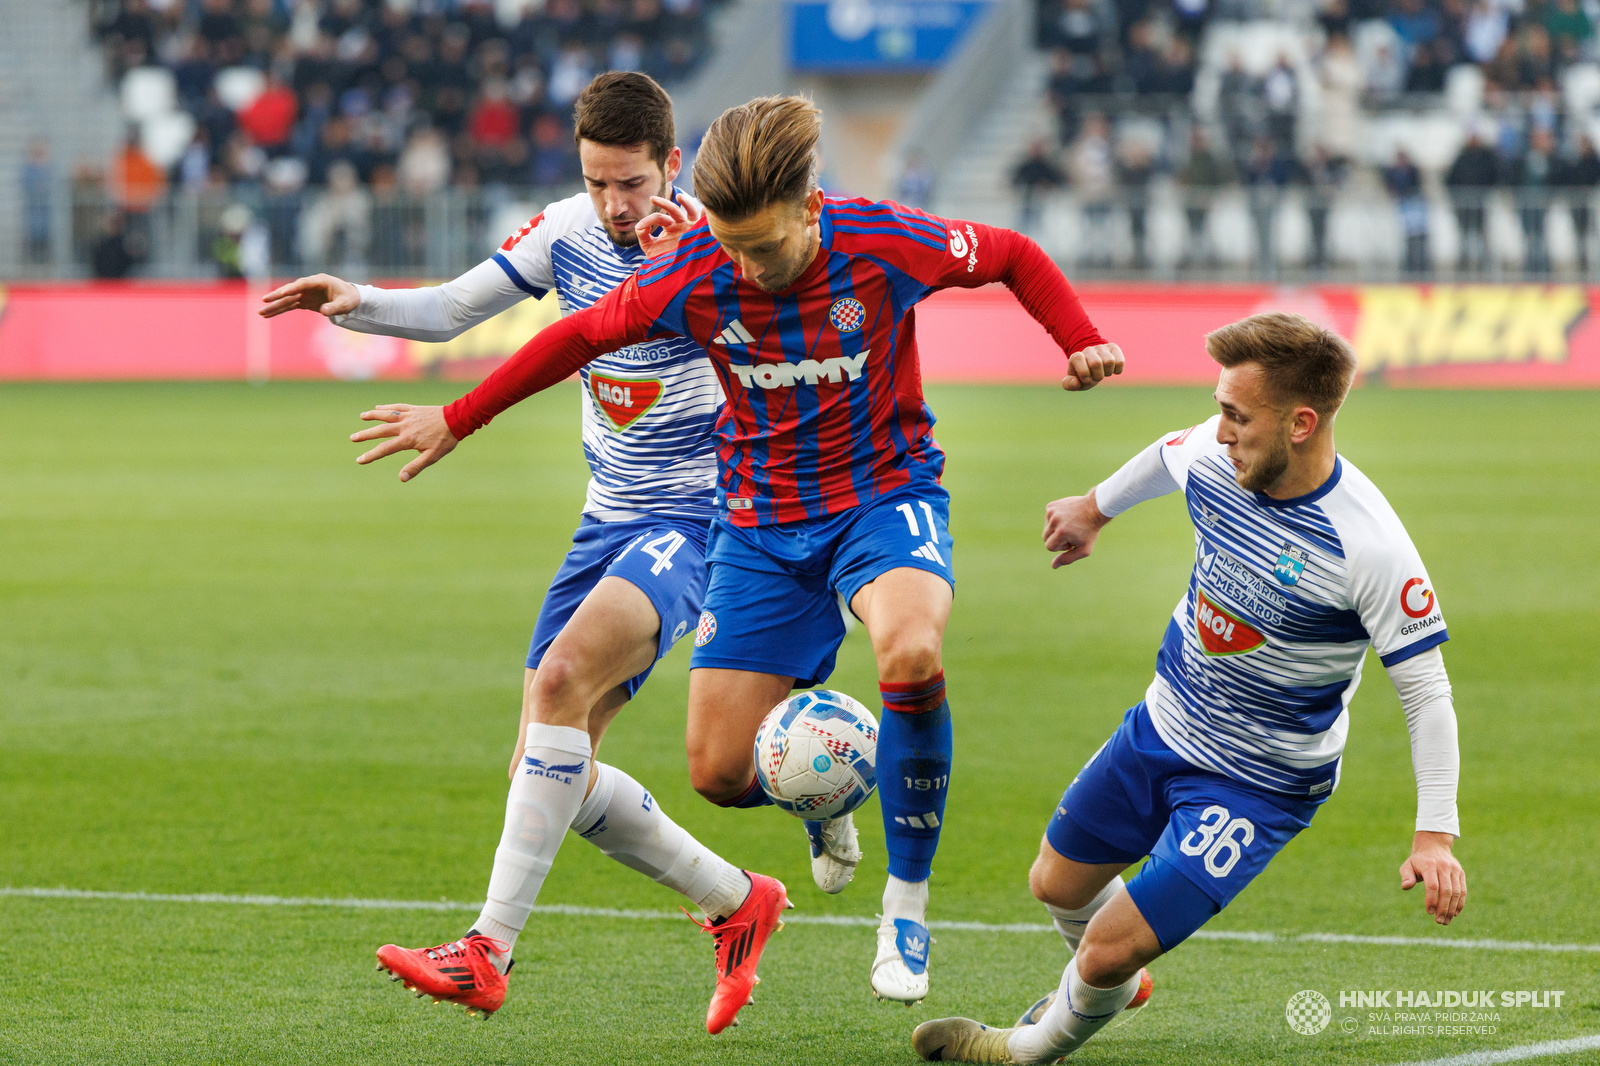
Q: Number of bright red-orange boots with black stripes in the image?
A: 2